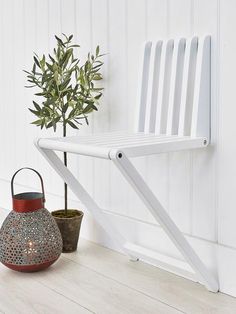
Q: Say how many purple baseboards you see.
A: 0